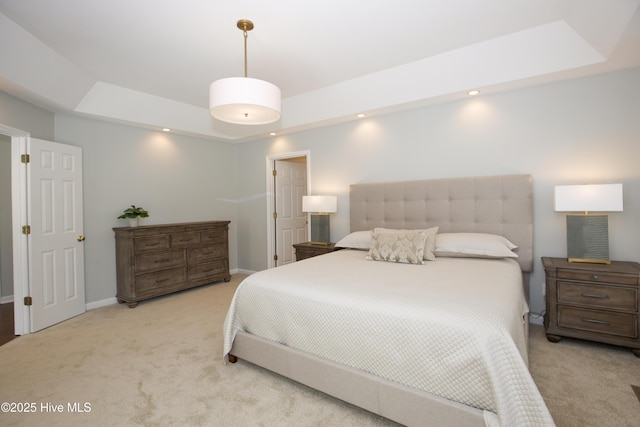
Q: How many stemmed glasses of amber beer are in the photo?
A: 0